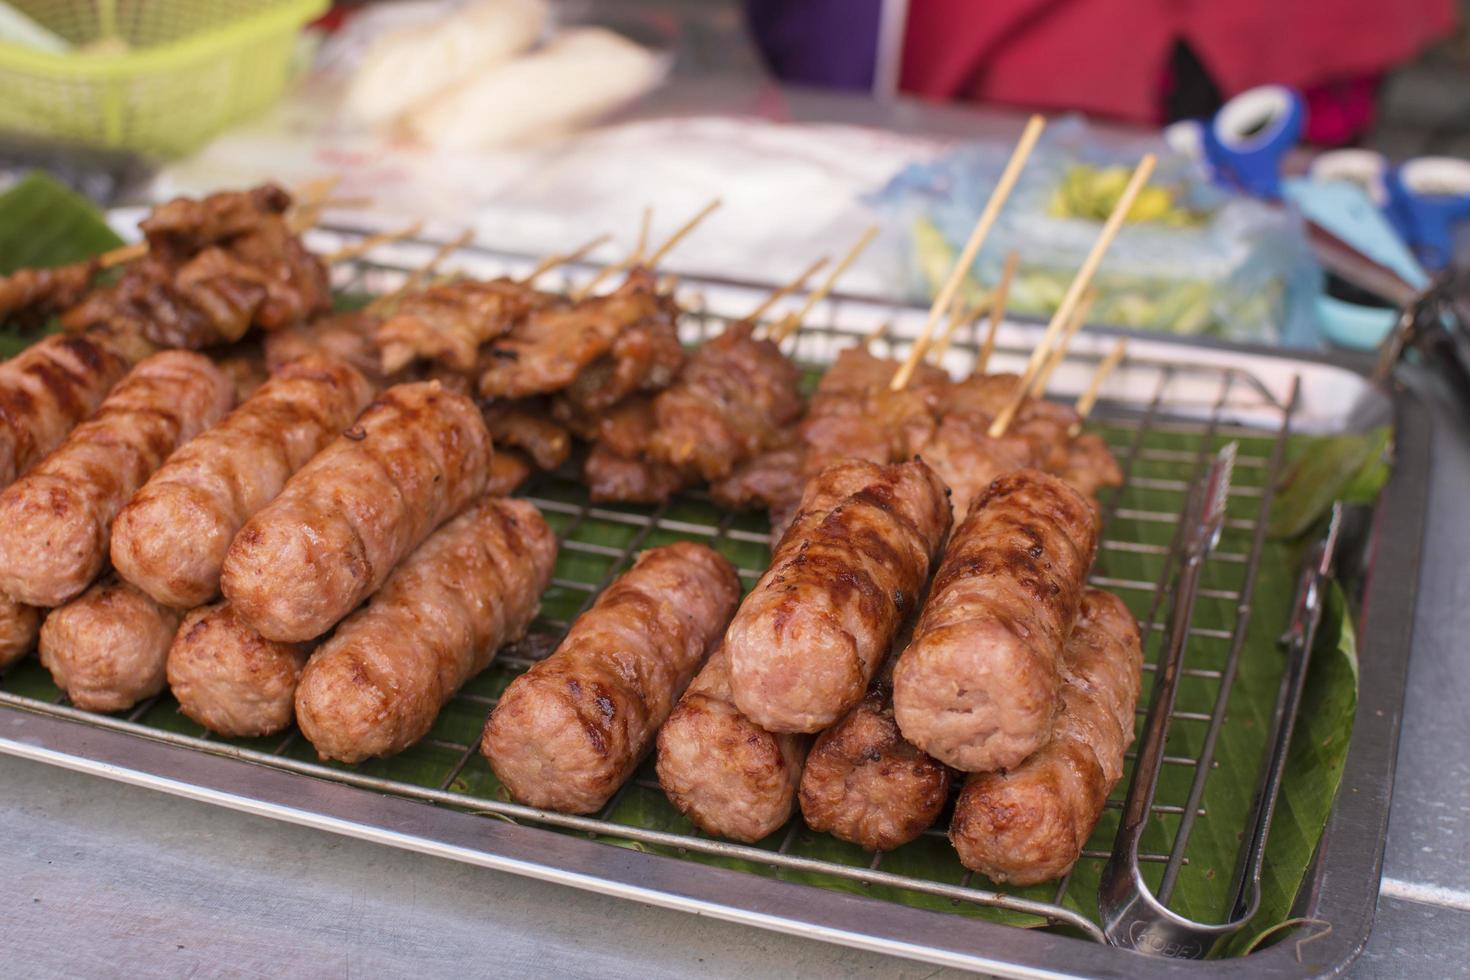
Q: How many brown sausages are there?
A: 14